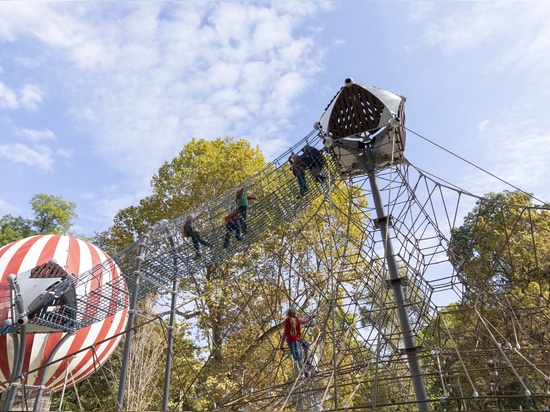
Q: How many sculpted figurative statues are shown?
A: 0